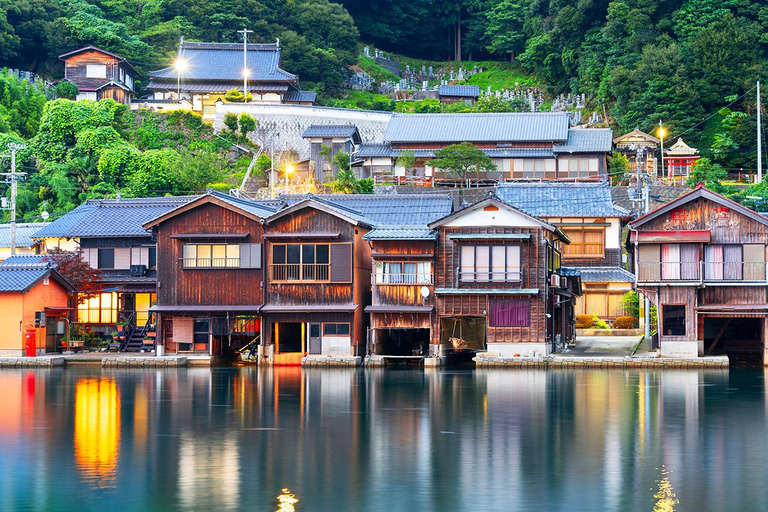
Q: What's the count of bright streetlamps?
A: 4